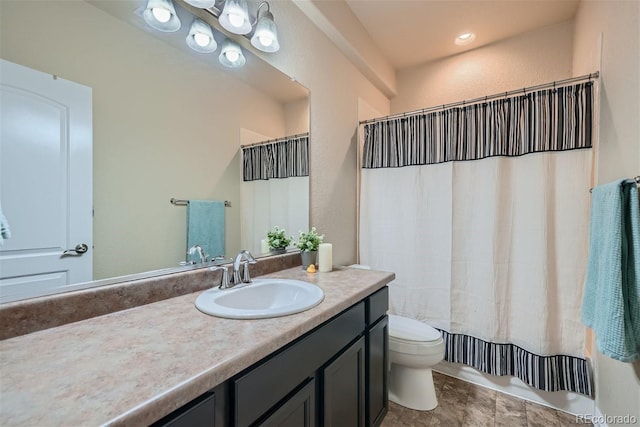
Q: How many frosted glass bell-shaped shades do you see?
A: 6